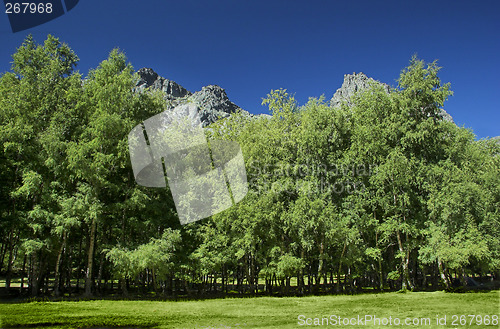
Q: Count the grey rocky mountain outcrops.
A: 3